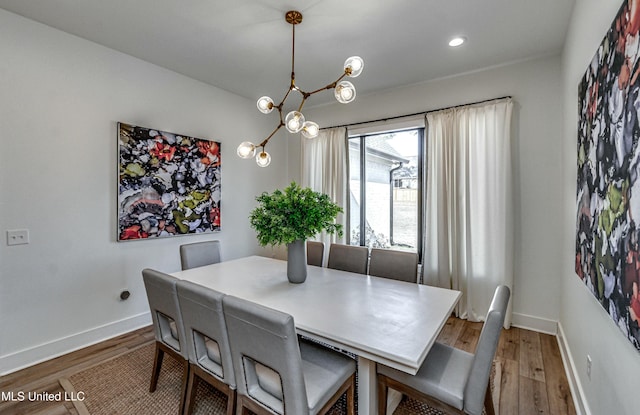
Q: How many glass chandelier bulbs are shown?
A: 7